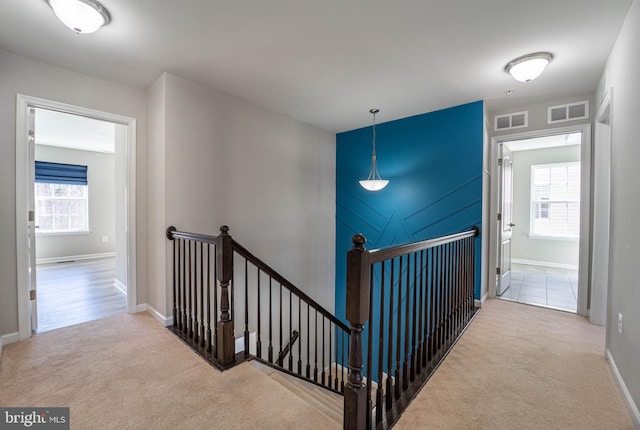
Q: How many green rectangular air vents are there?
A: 0